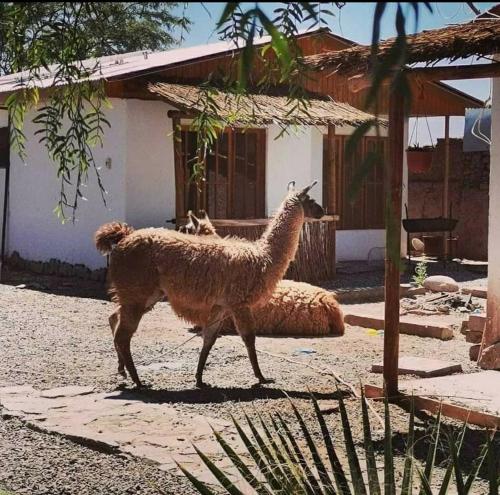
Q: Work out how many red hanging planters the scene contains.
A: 1